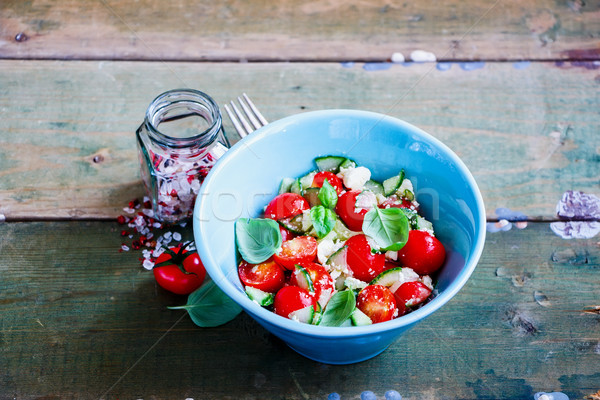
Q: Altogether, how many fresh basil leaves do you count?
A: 6